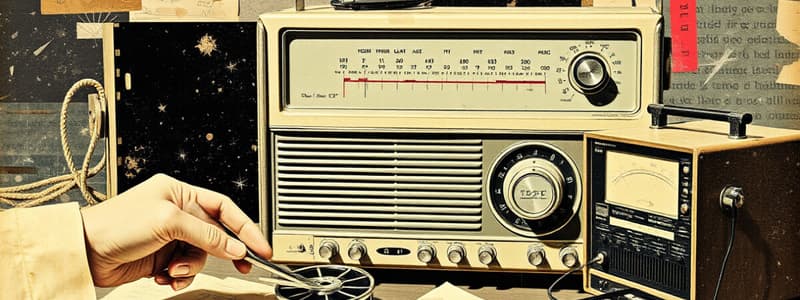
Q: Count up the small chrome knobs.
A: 7